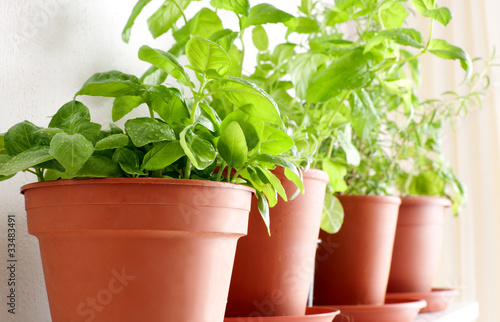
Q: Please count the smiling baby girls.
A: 0